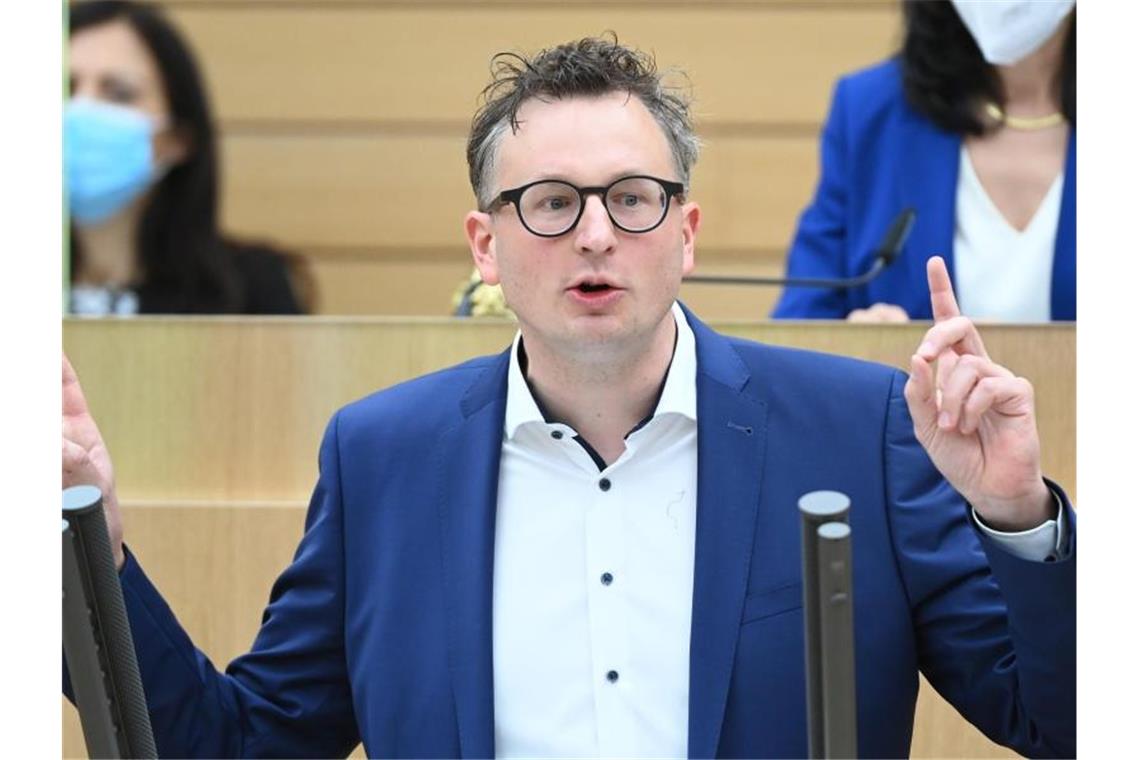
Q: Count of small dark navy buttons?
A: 4